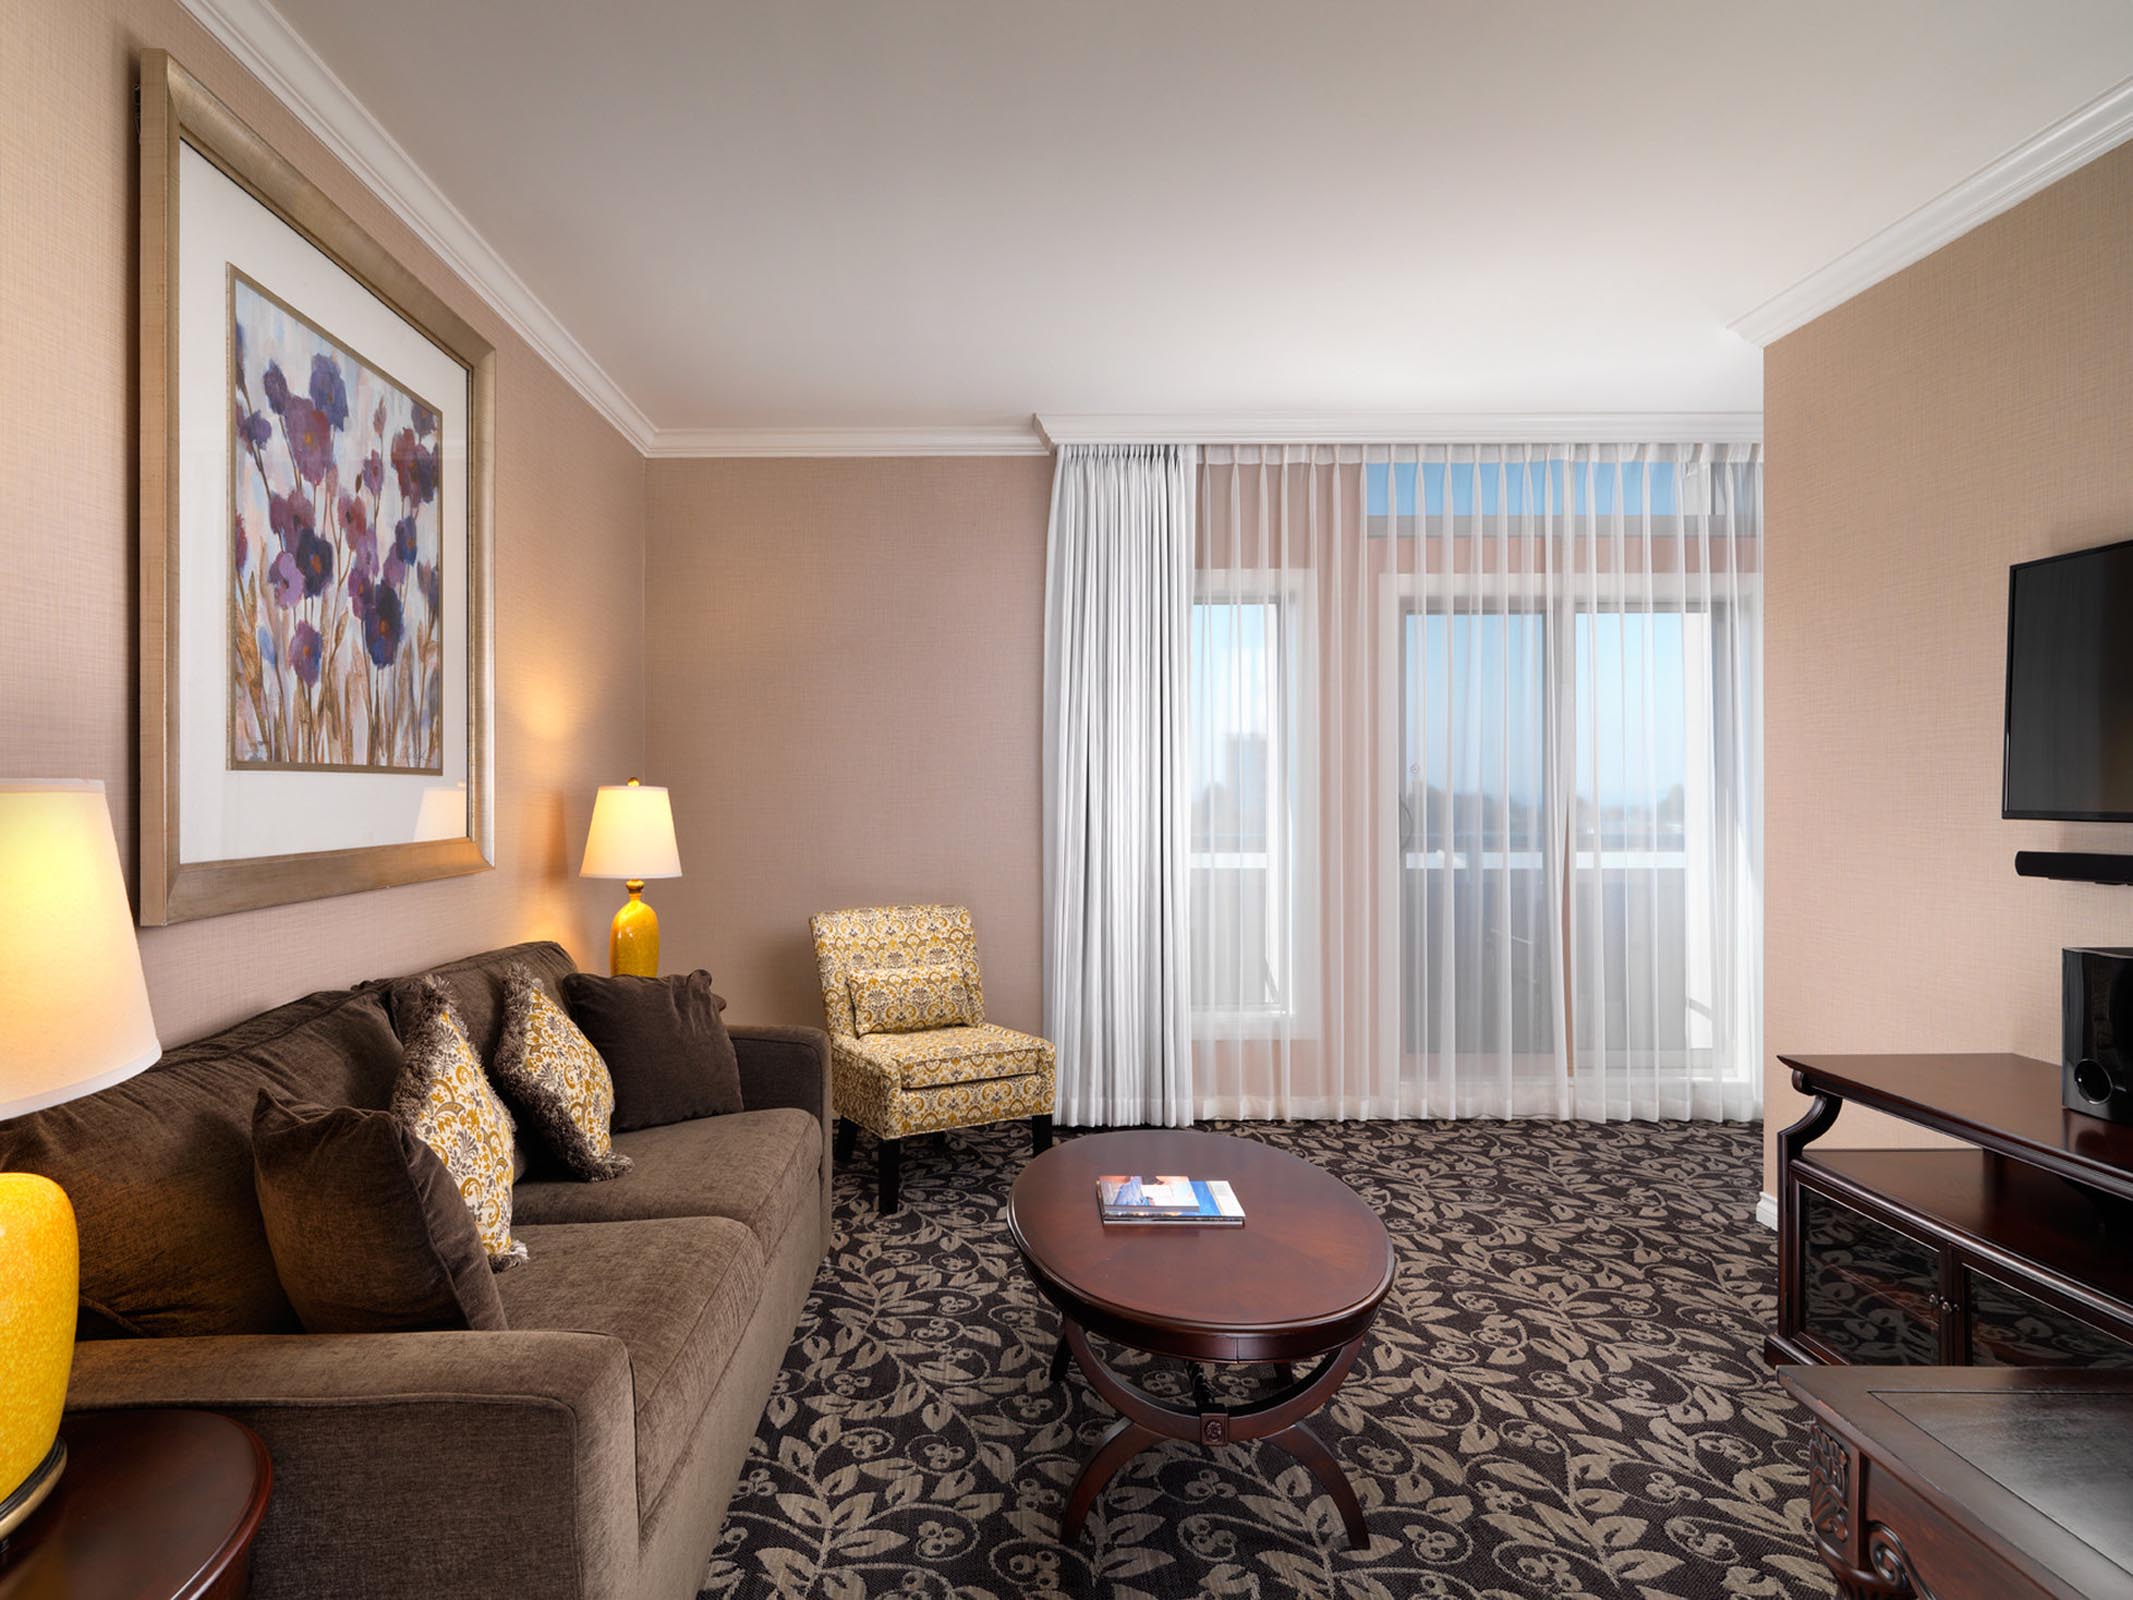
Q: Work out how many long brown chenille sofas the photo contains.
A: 1